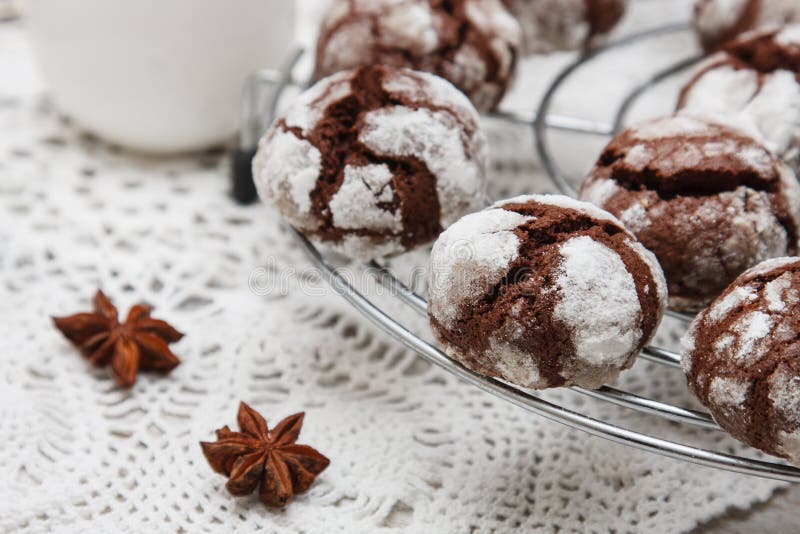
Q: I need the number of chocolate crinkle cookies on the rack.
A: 8